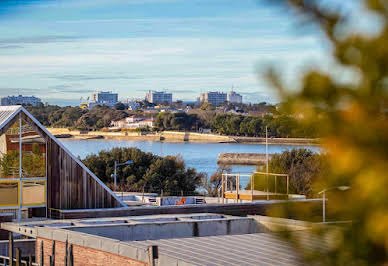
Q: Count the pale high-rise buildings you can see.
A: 5